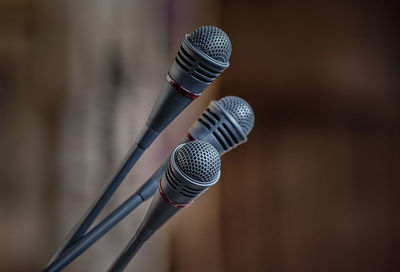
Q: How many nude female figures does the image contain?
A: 0